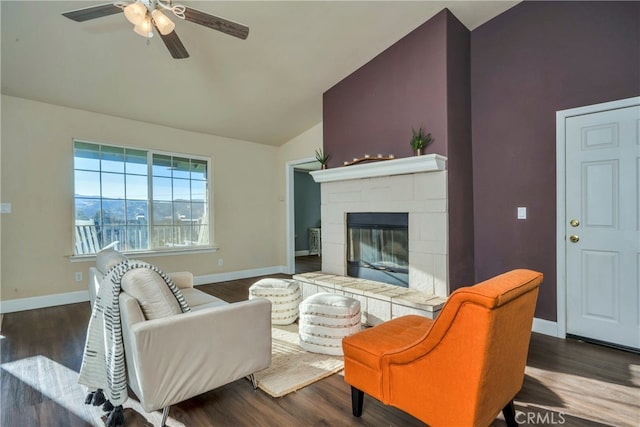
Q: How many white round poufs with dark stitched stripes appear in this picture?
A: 2